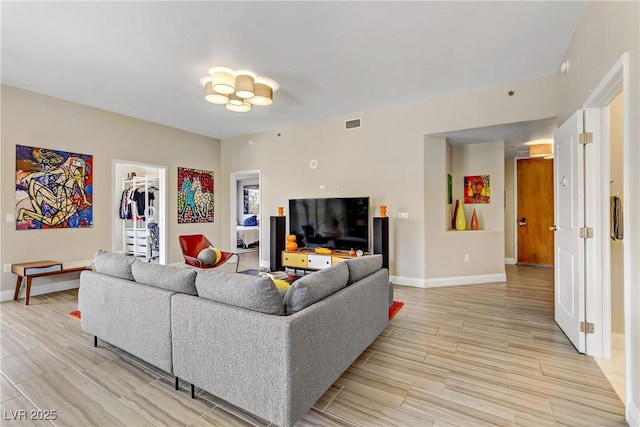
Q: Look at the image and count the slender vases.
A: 3